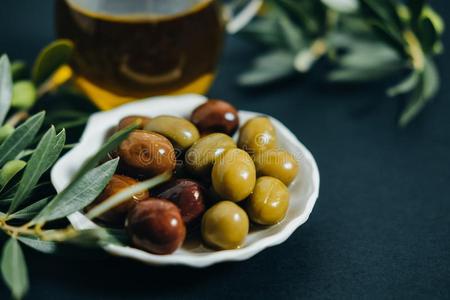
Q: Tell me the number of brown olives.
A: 6